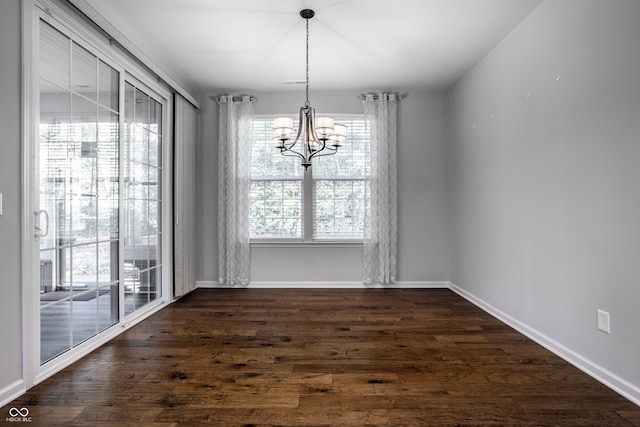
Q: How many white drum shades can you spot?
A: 5